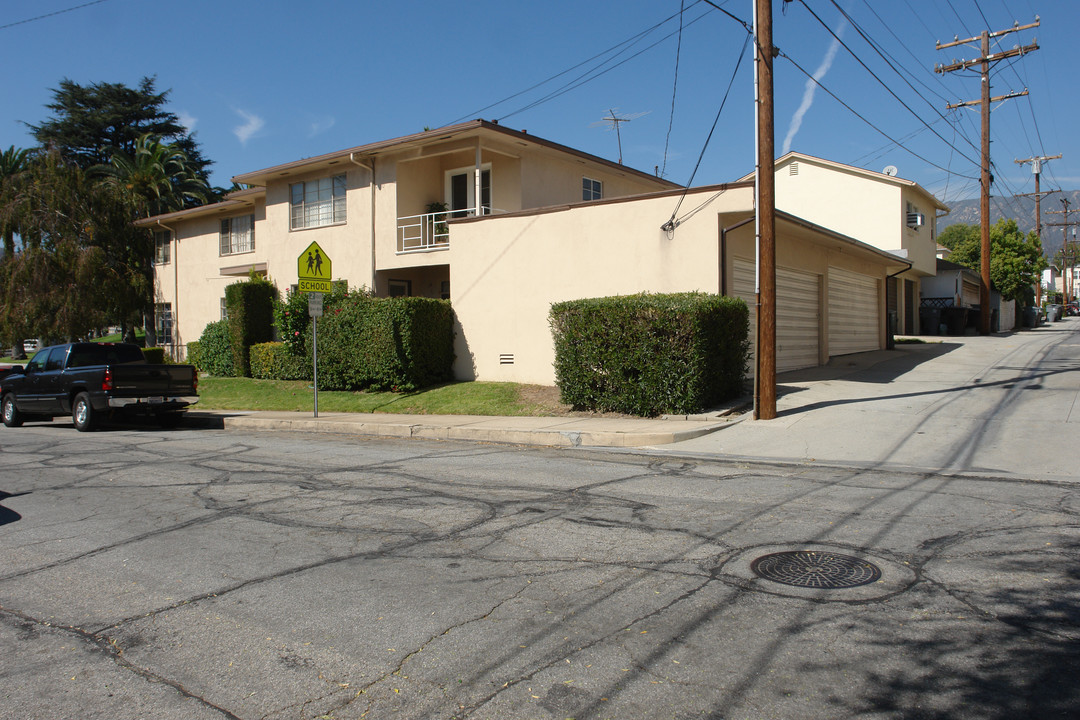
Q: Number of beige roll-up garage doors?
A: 2